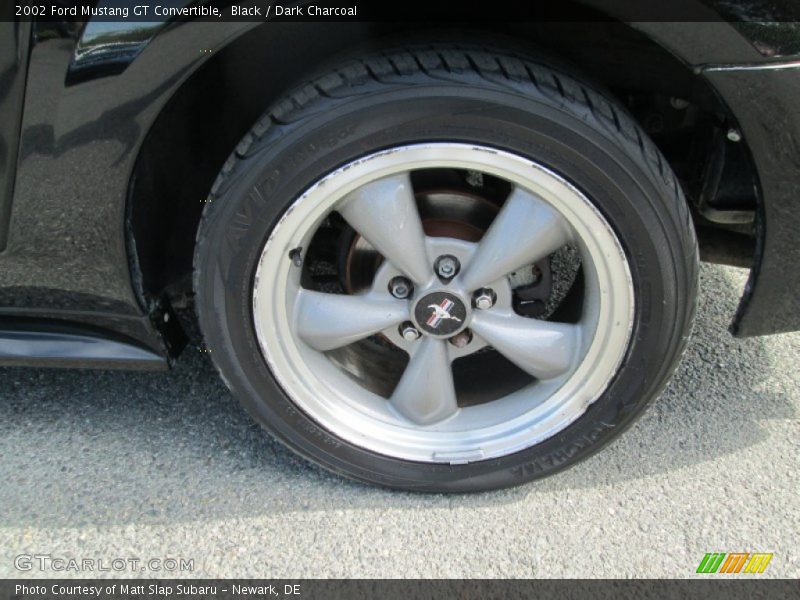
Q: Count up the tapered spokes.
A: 5